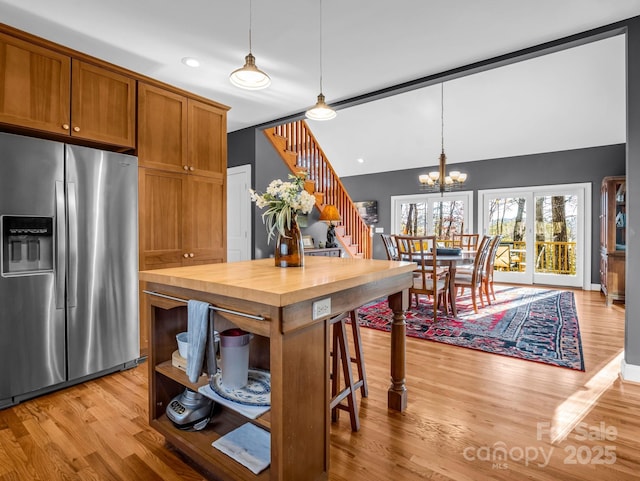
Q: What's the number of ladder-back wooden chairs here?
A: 6